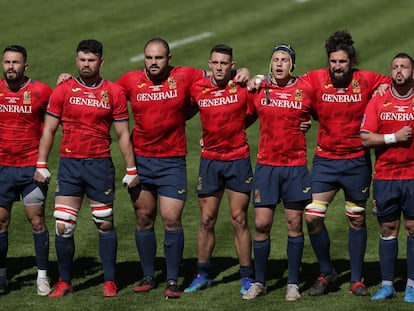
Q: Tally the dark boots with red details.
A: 4